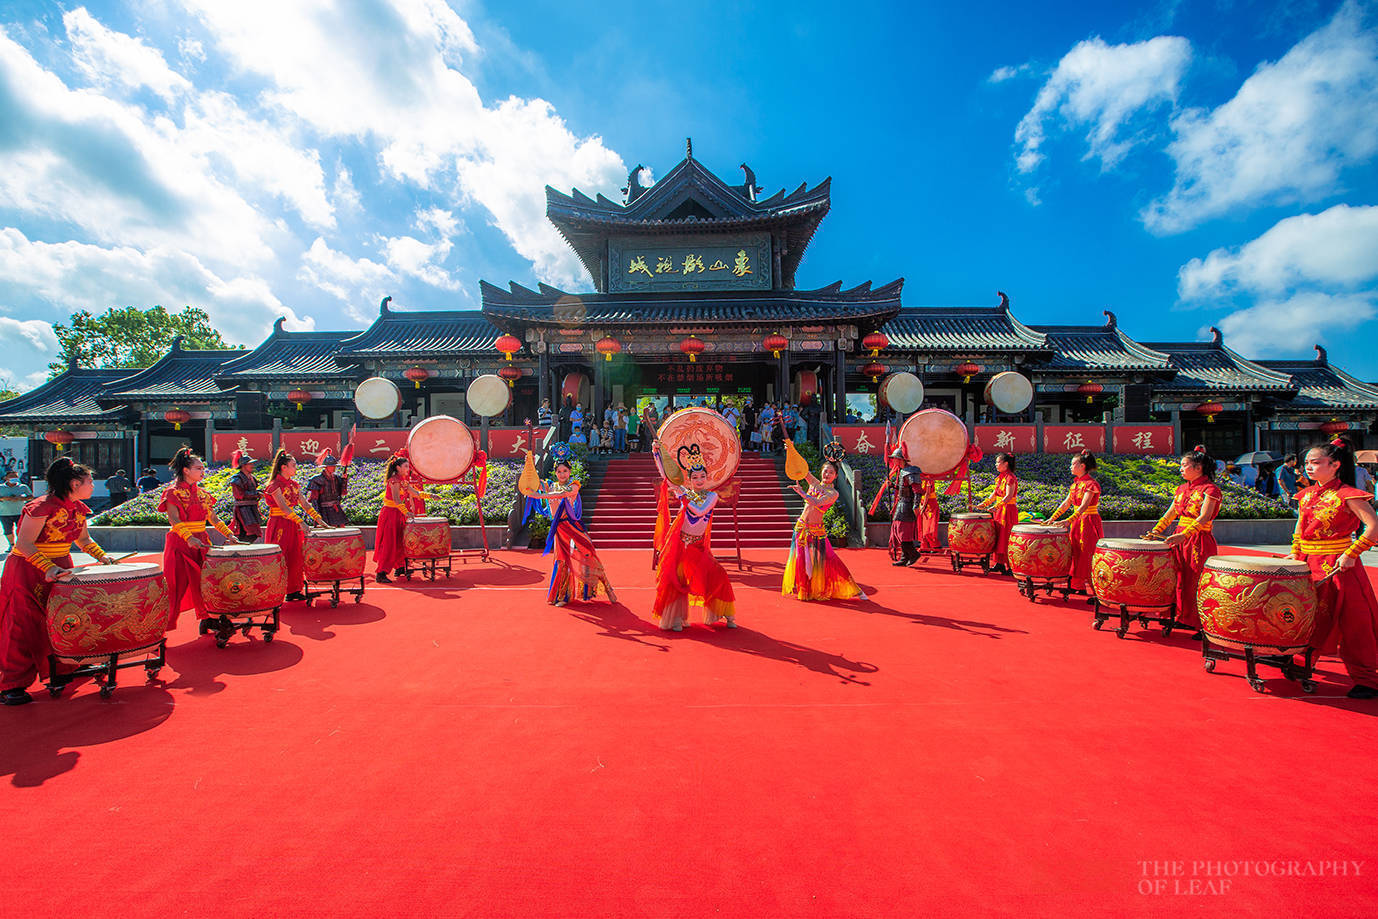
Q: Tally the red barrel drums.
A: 8